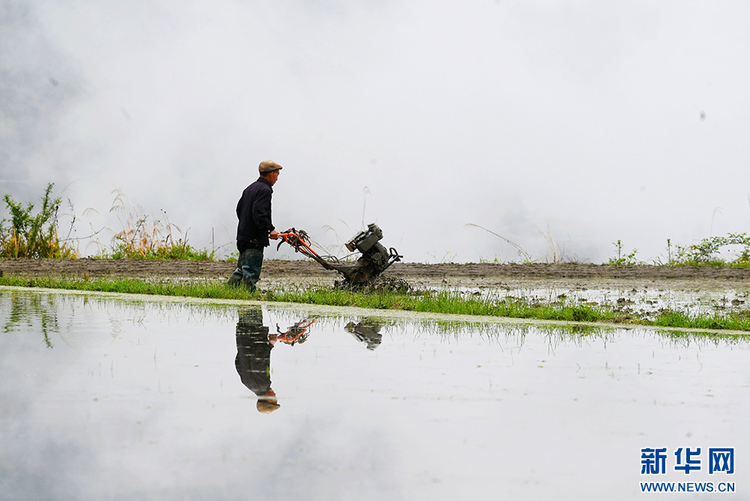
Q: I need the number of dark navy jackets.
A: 1